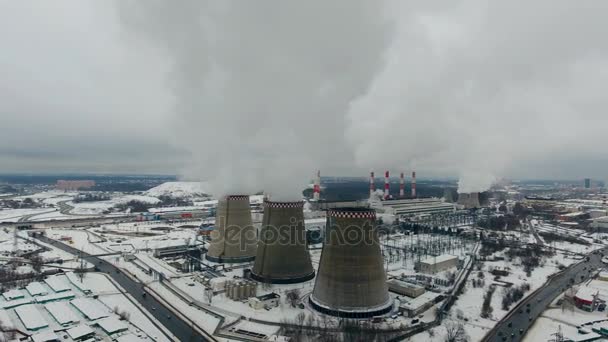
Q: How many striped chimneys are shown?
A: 5